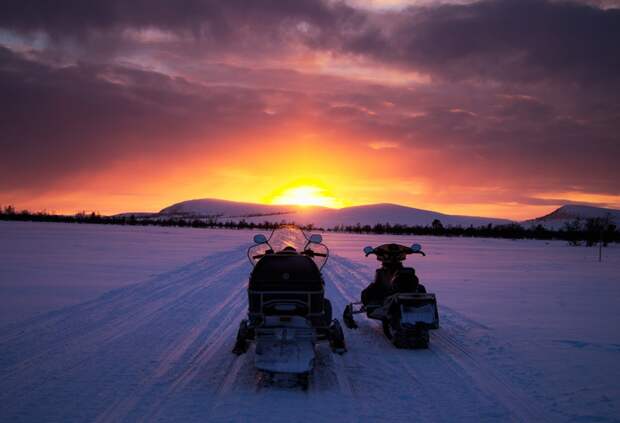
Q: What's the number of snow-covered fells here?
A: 3